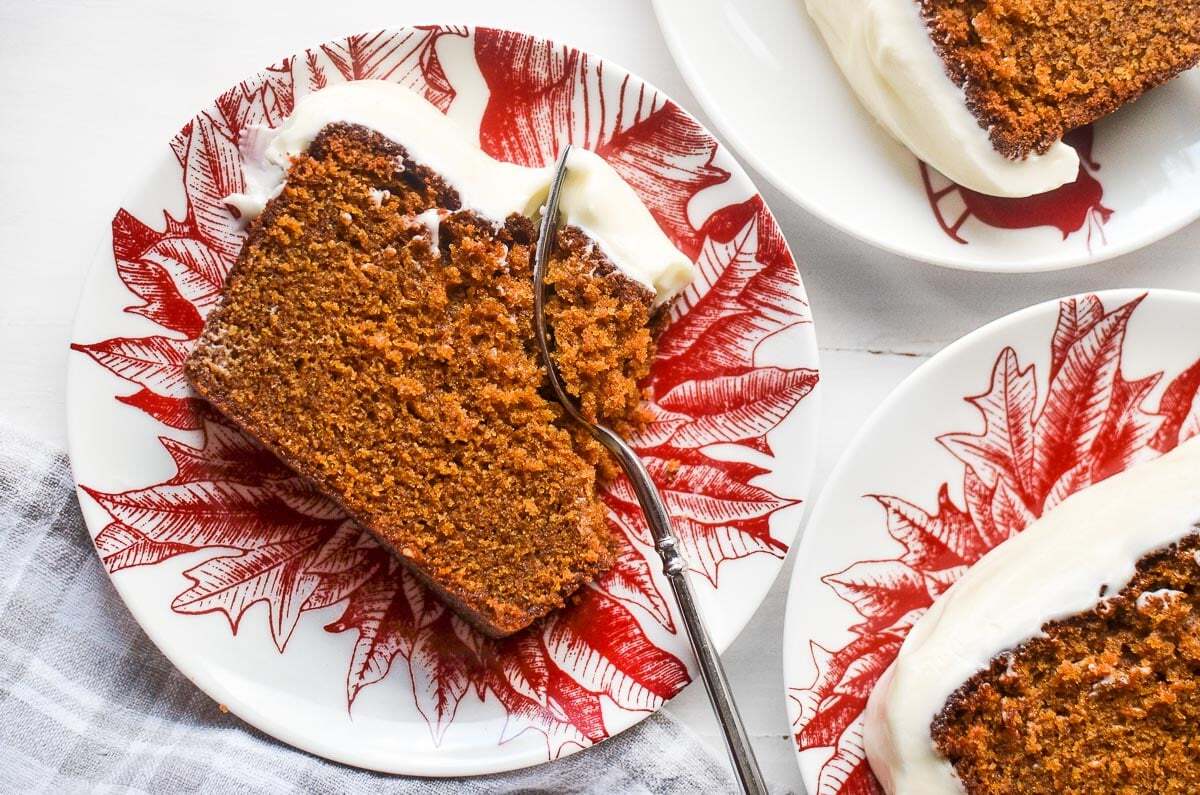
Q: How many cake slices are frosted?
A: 3